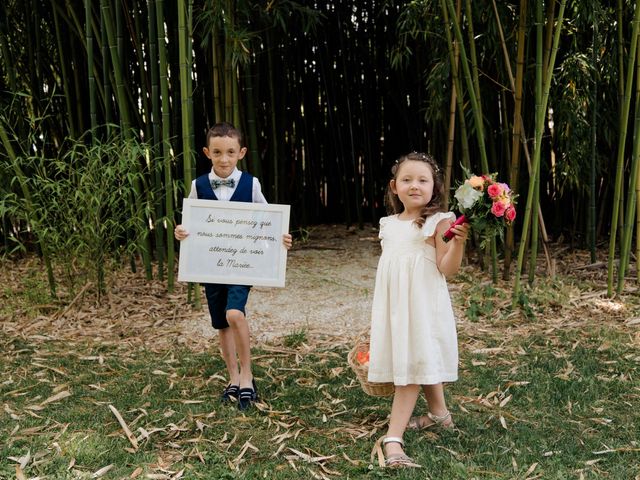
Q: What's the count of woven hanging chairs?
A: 0